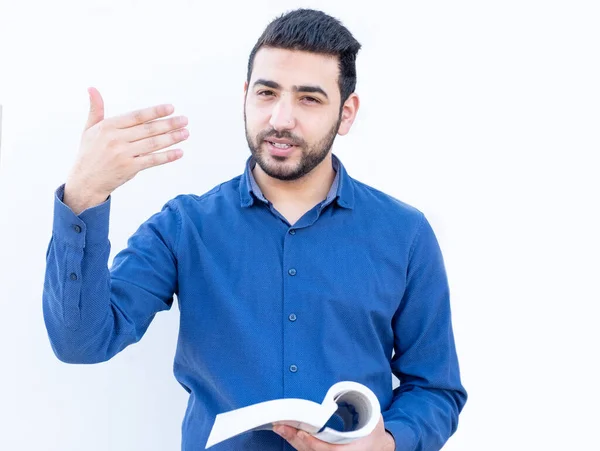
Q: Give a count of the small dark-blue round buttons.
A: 6